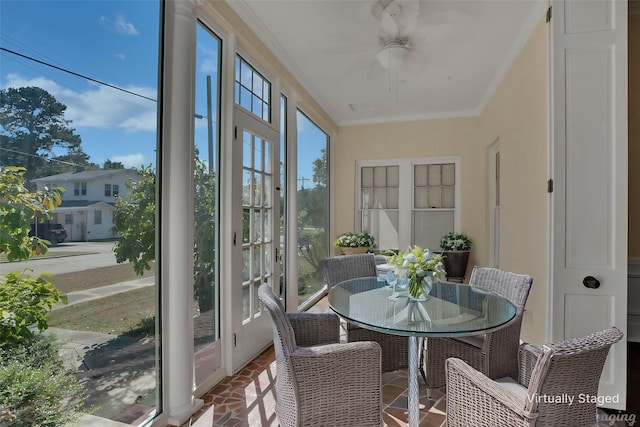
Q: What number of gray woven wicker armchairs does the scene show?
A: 4